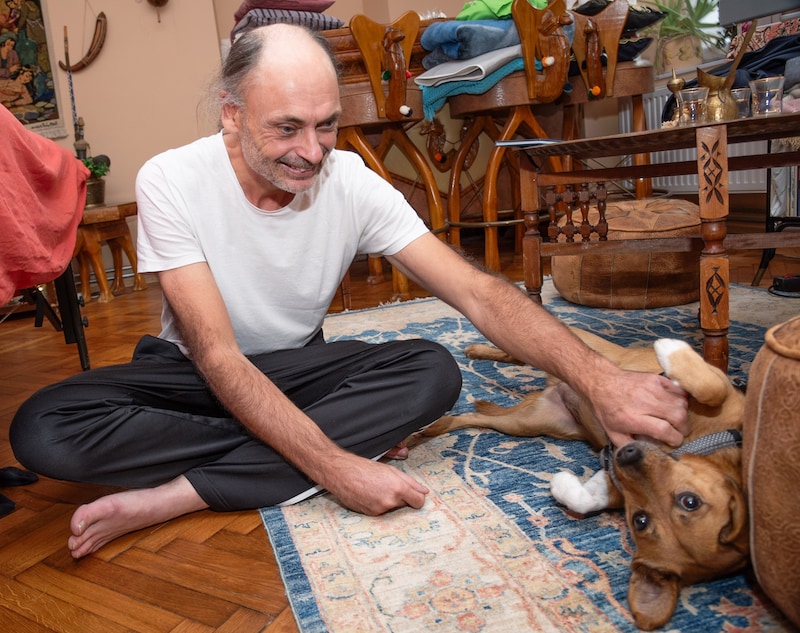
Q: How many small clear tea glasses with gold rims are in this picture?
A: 3